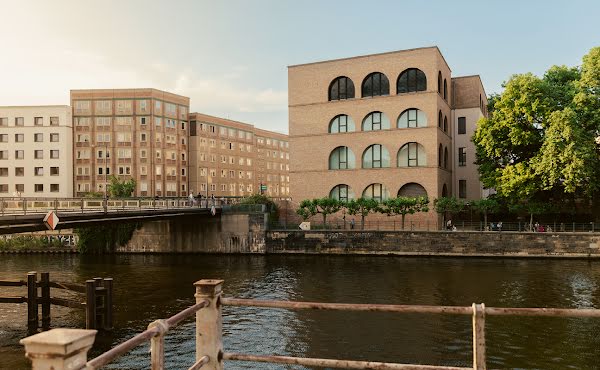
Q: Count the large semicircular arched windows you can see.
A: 12